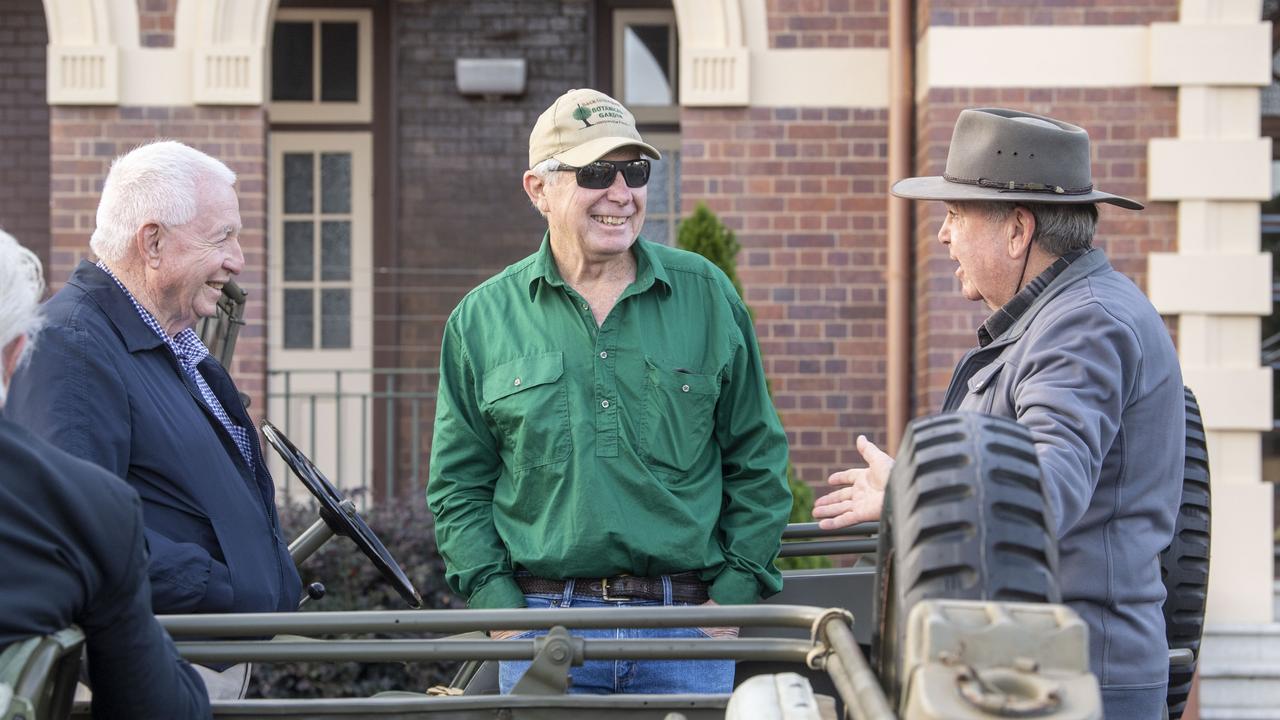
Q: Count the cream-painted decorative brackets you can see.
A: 3